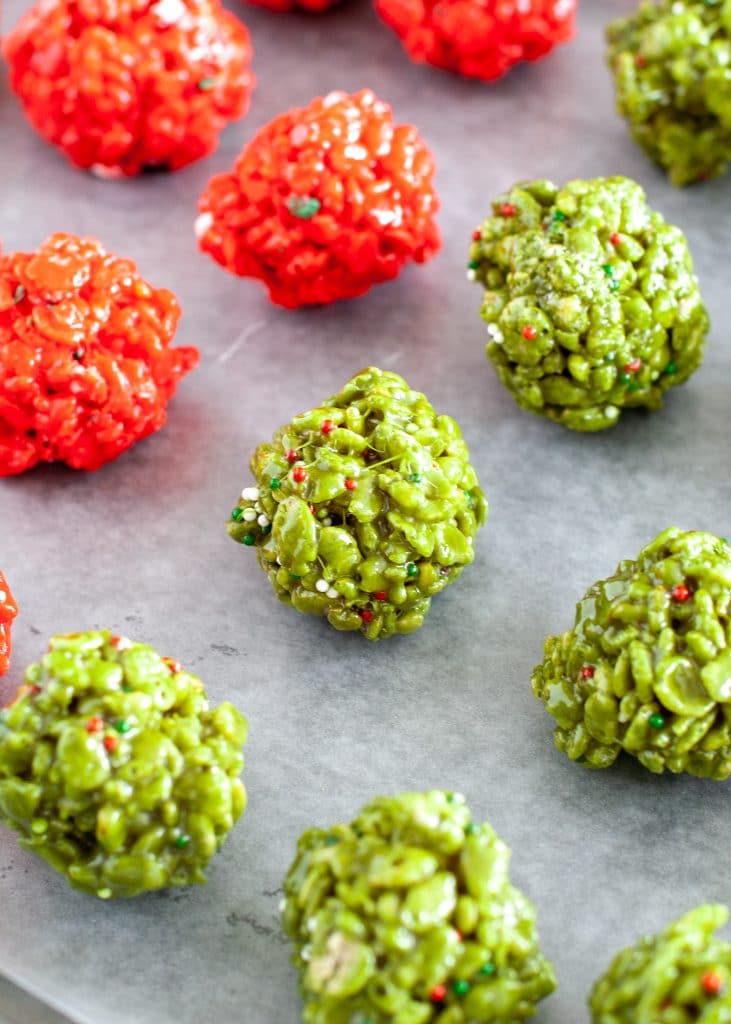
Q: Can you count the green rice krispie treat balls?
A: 7